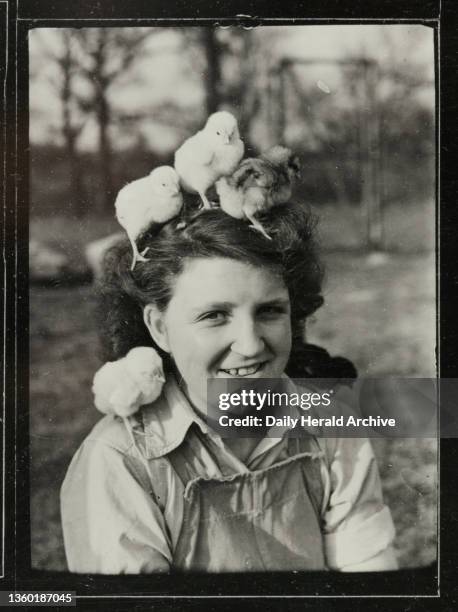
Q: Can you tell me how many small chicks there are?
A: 4